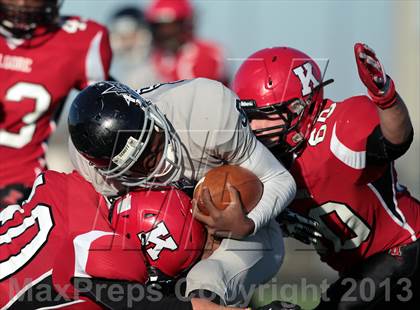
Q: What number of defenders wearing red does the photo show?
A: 4